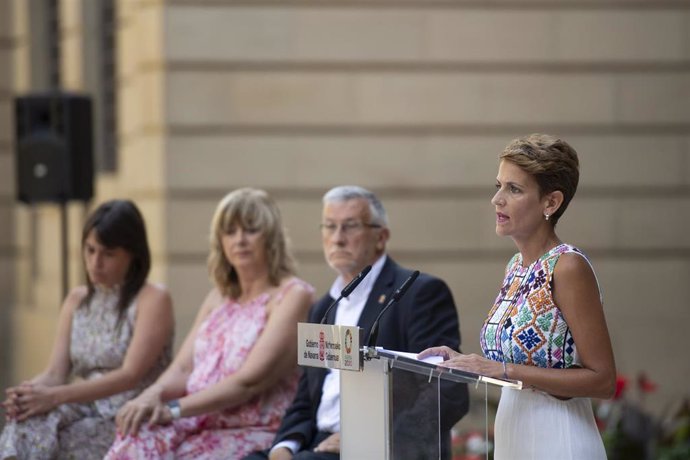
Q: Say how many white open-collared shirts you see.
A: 1